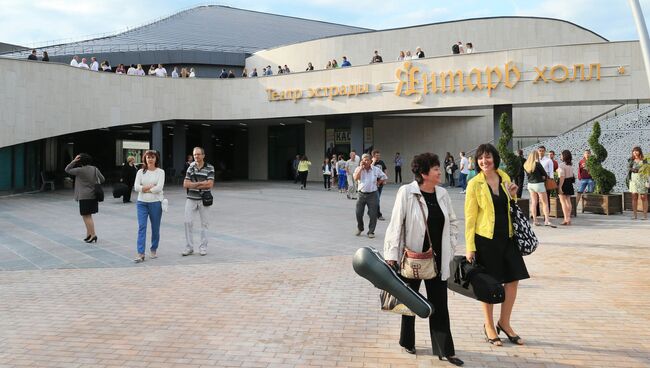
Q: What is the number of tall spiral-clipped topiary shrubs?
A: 2